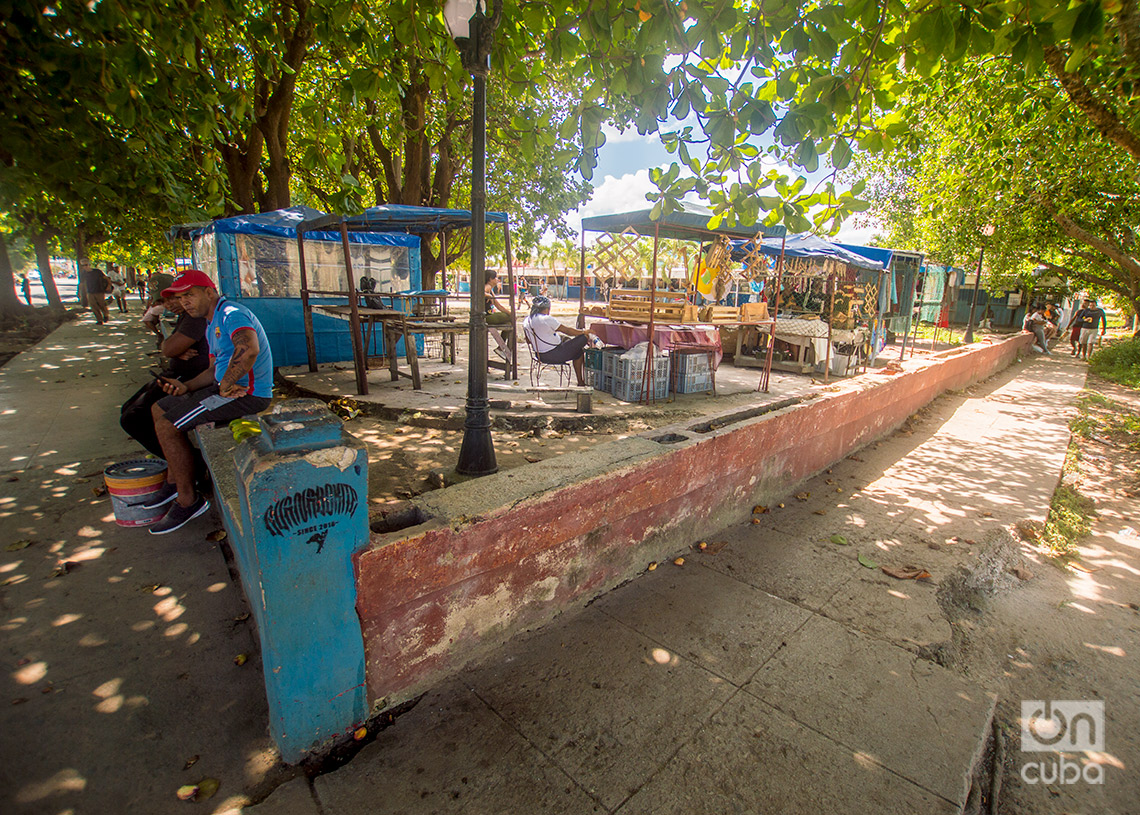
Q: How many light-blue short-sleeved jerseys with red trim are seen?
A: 1